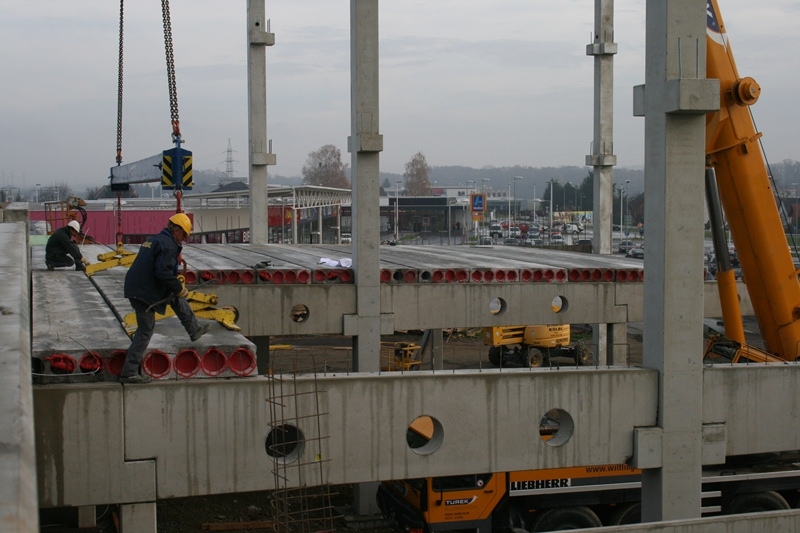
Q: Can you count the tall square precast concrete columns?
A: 4